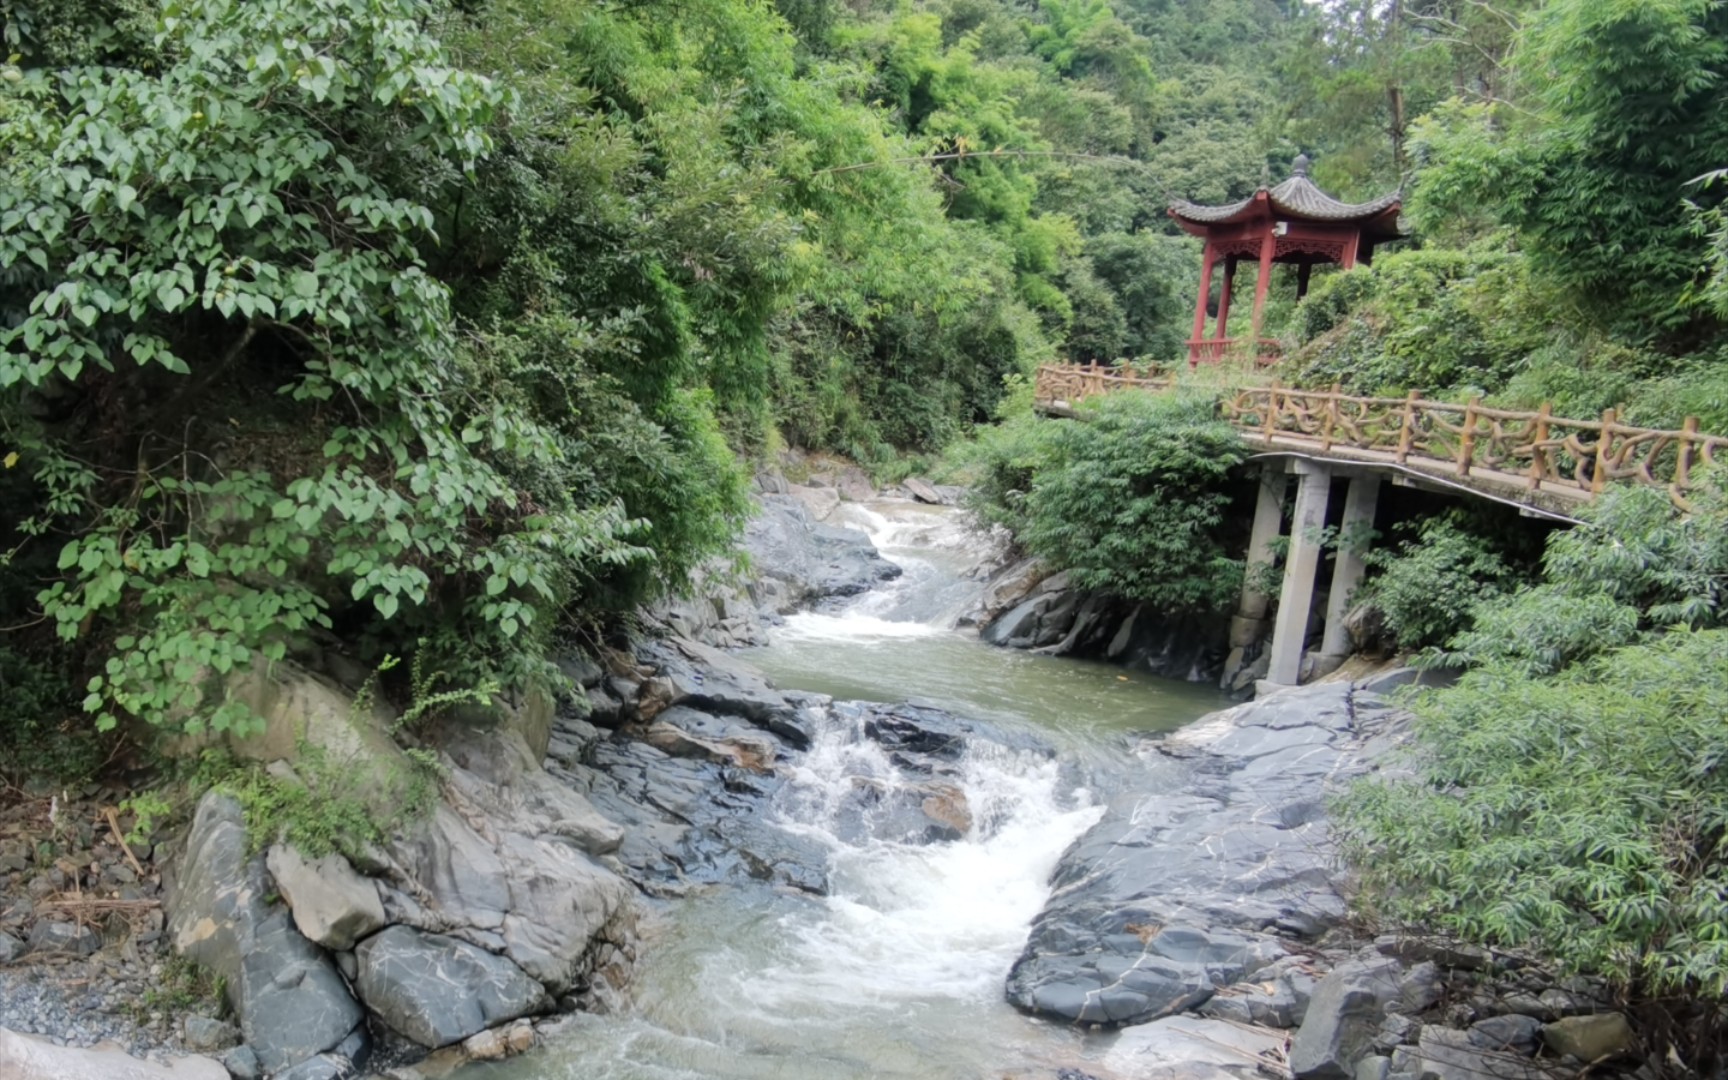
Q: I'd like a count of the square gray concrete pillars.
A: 3